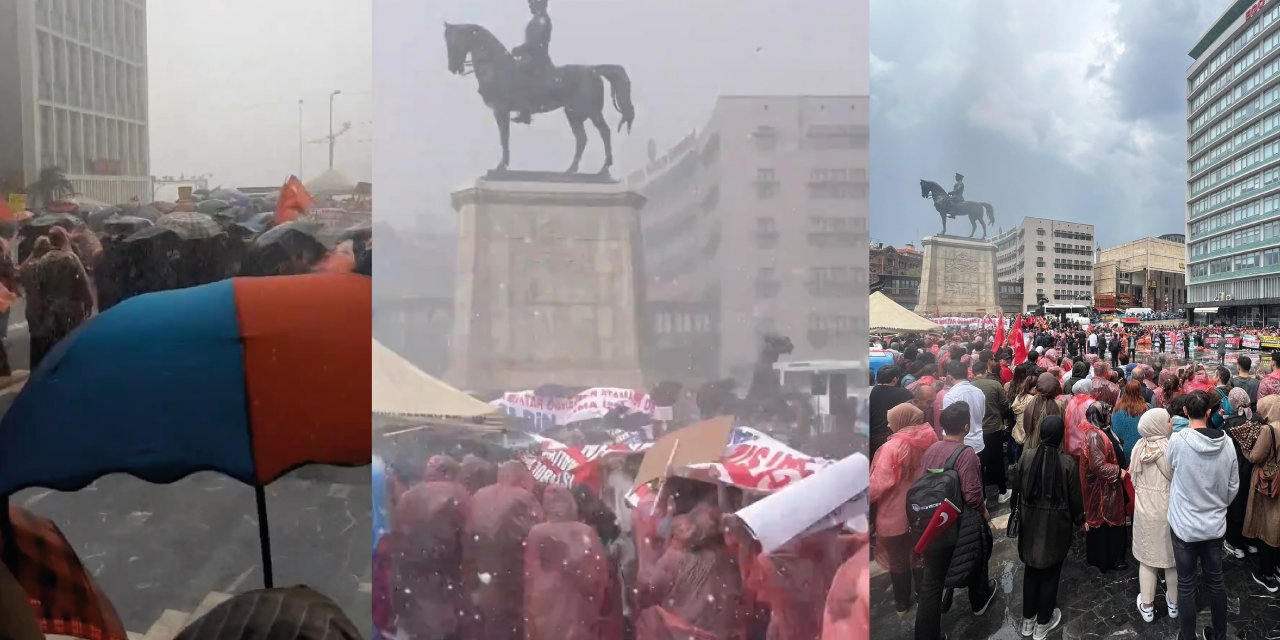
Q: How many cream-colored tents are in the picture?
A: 2